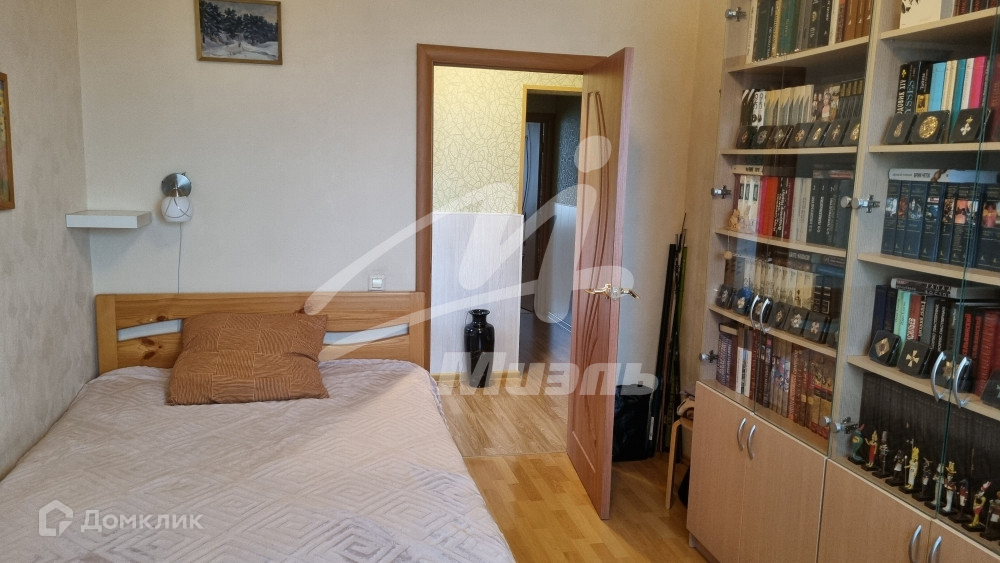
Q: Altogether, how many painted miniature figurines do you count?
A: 11